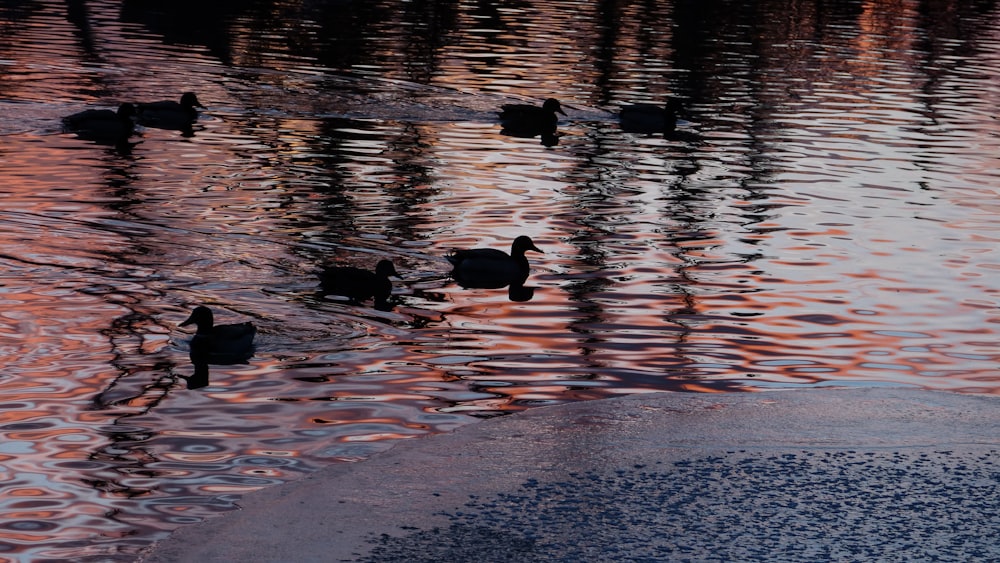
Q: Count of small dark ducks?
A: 7